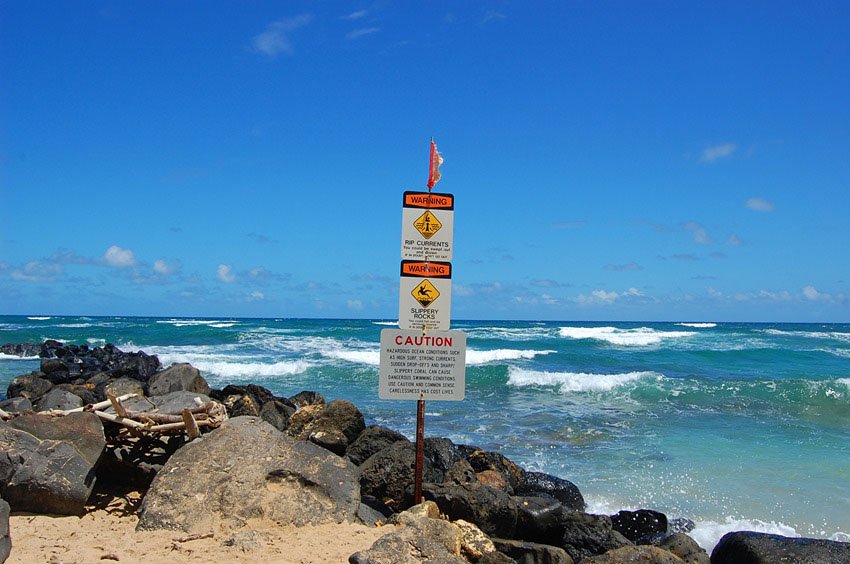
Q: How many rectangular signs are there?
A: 3